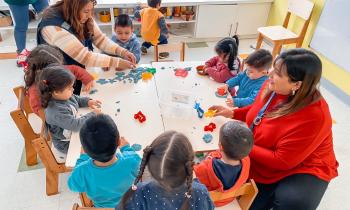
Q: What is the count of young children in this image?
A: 9